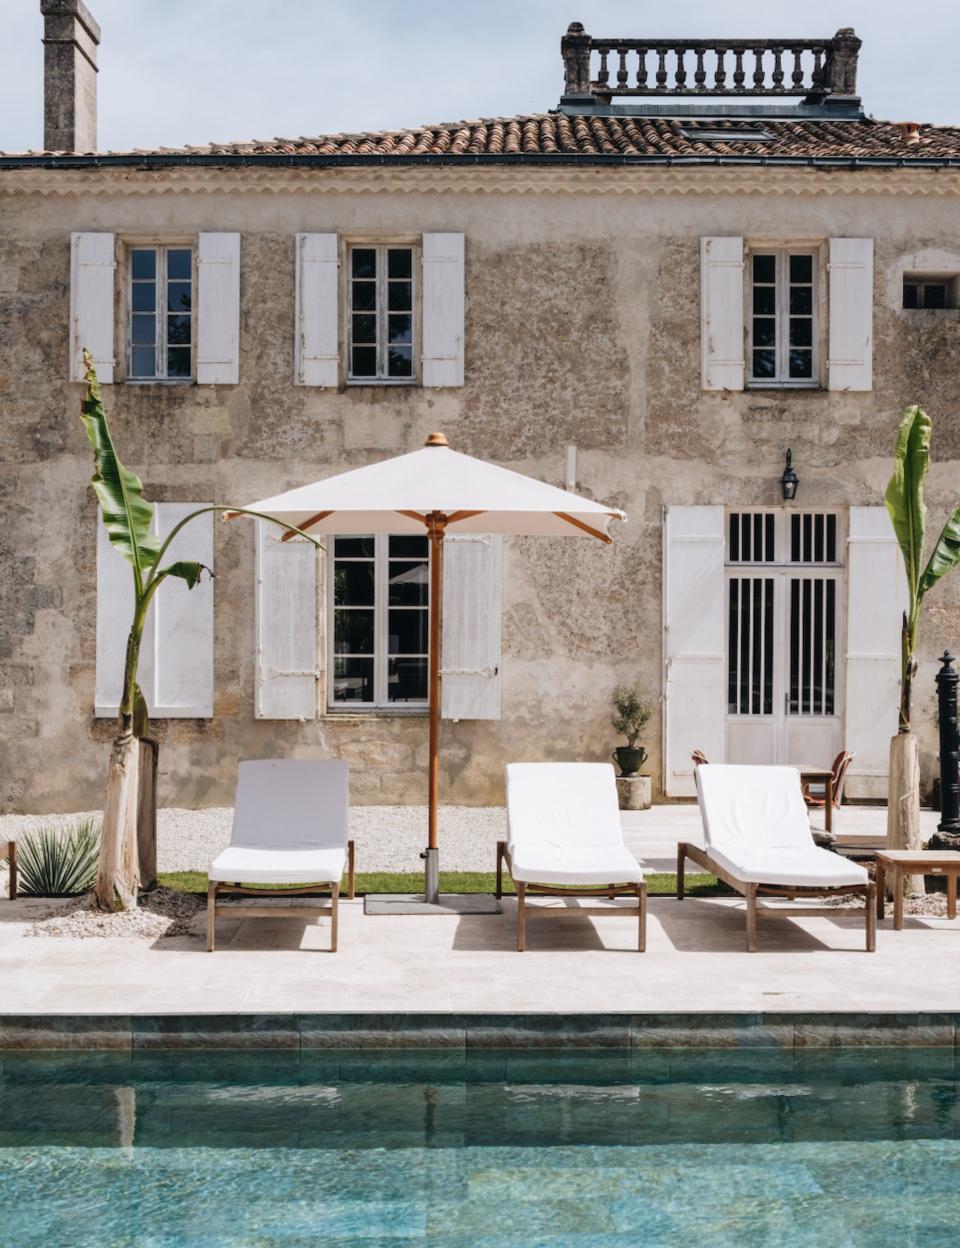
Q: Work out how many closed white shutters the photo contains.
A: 2